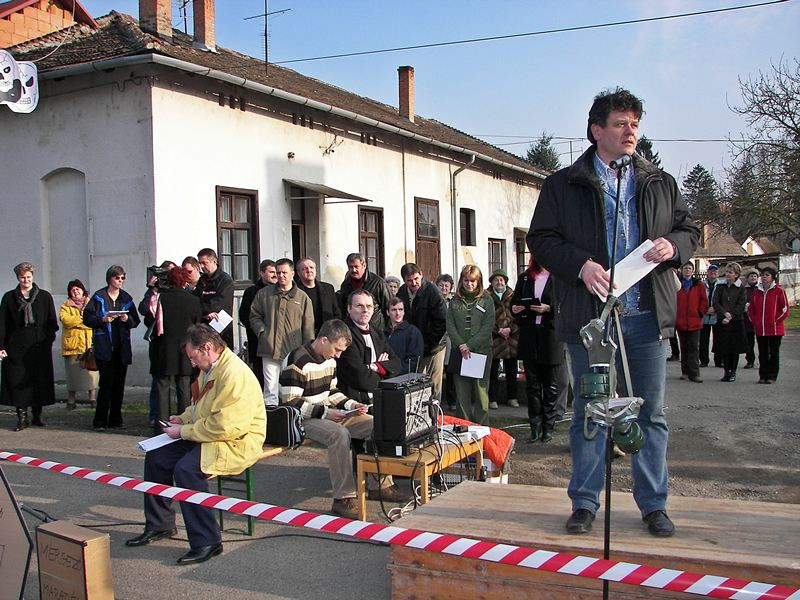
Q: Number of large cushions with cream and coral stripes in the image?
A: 0